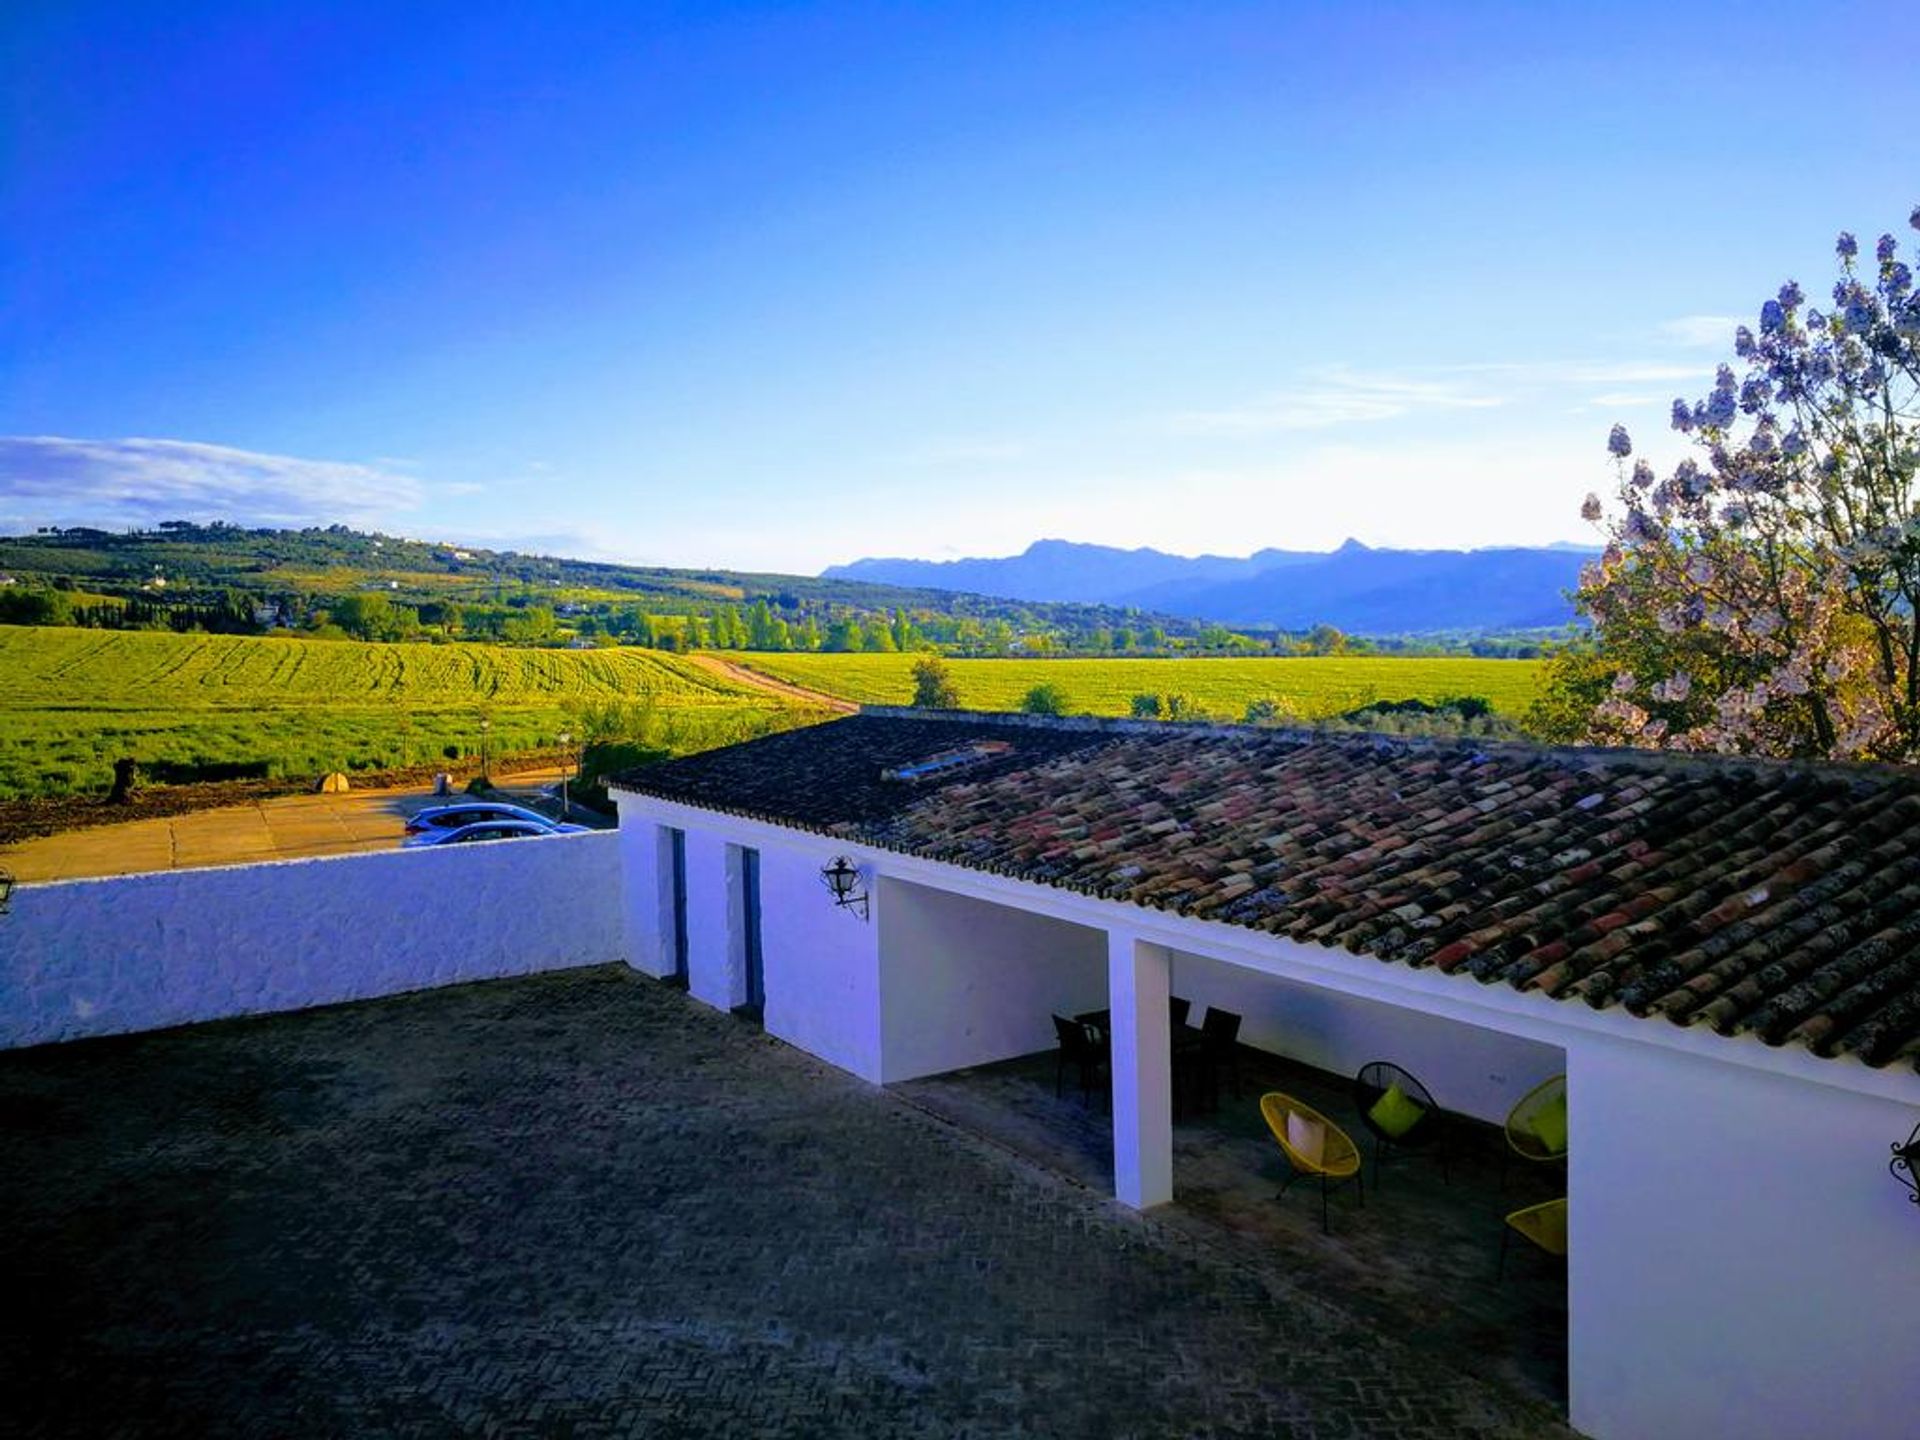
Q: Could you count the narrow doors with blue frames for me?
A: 2